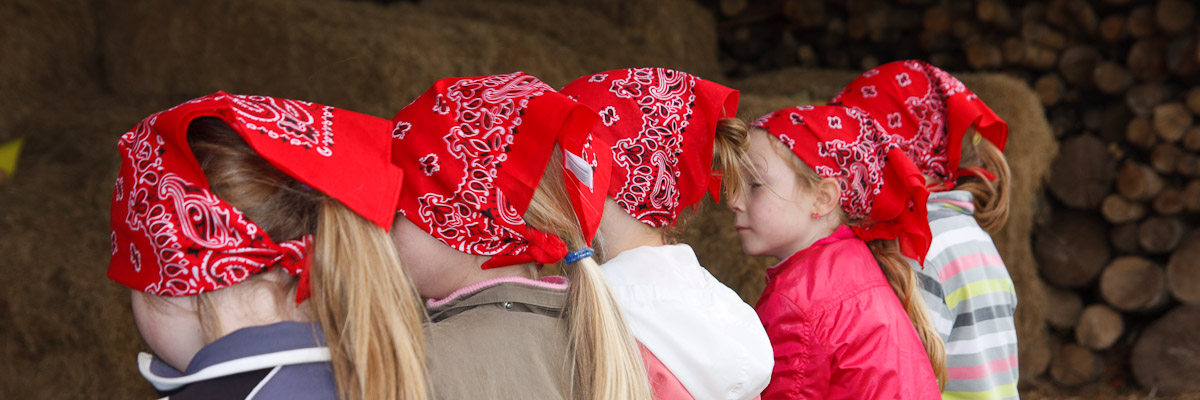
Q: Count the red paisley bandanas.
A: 5